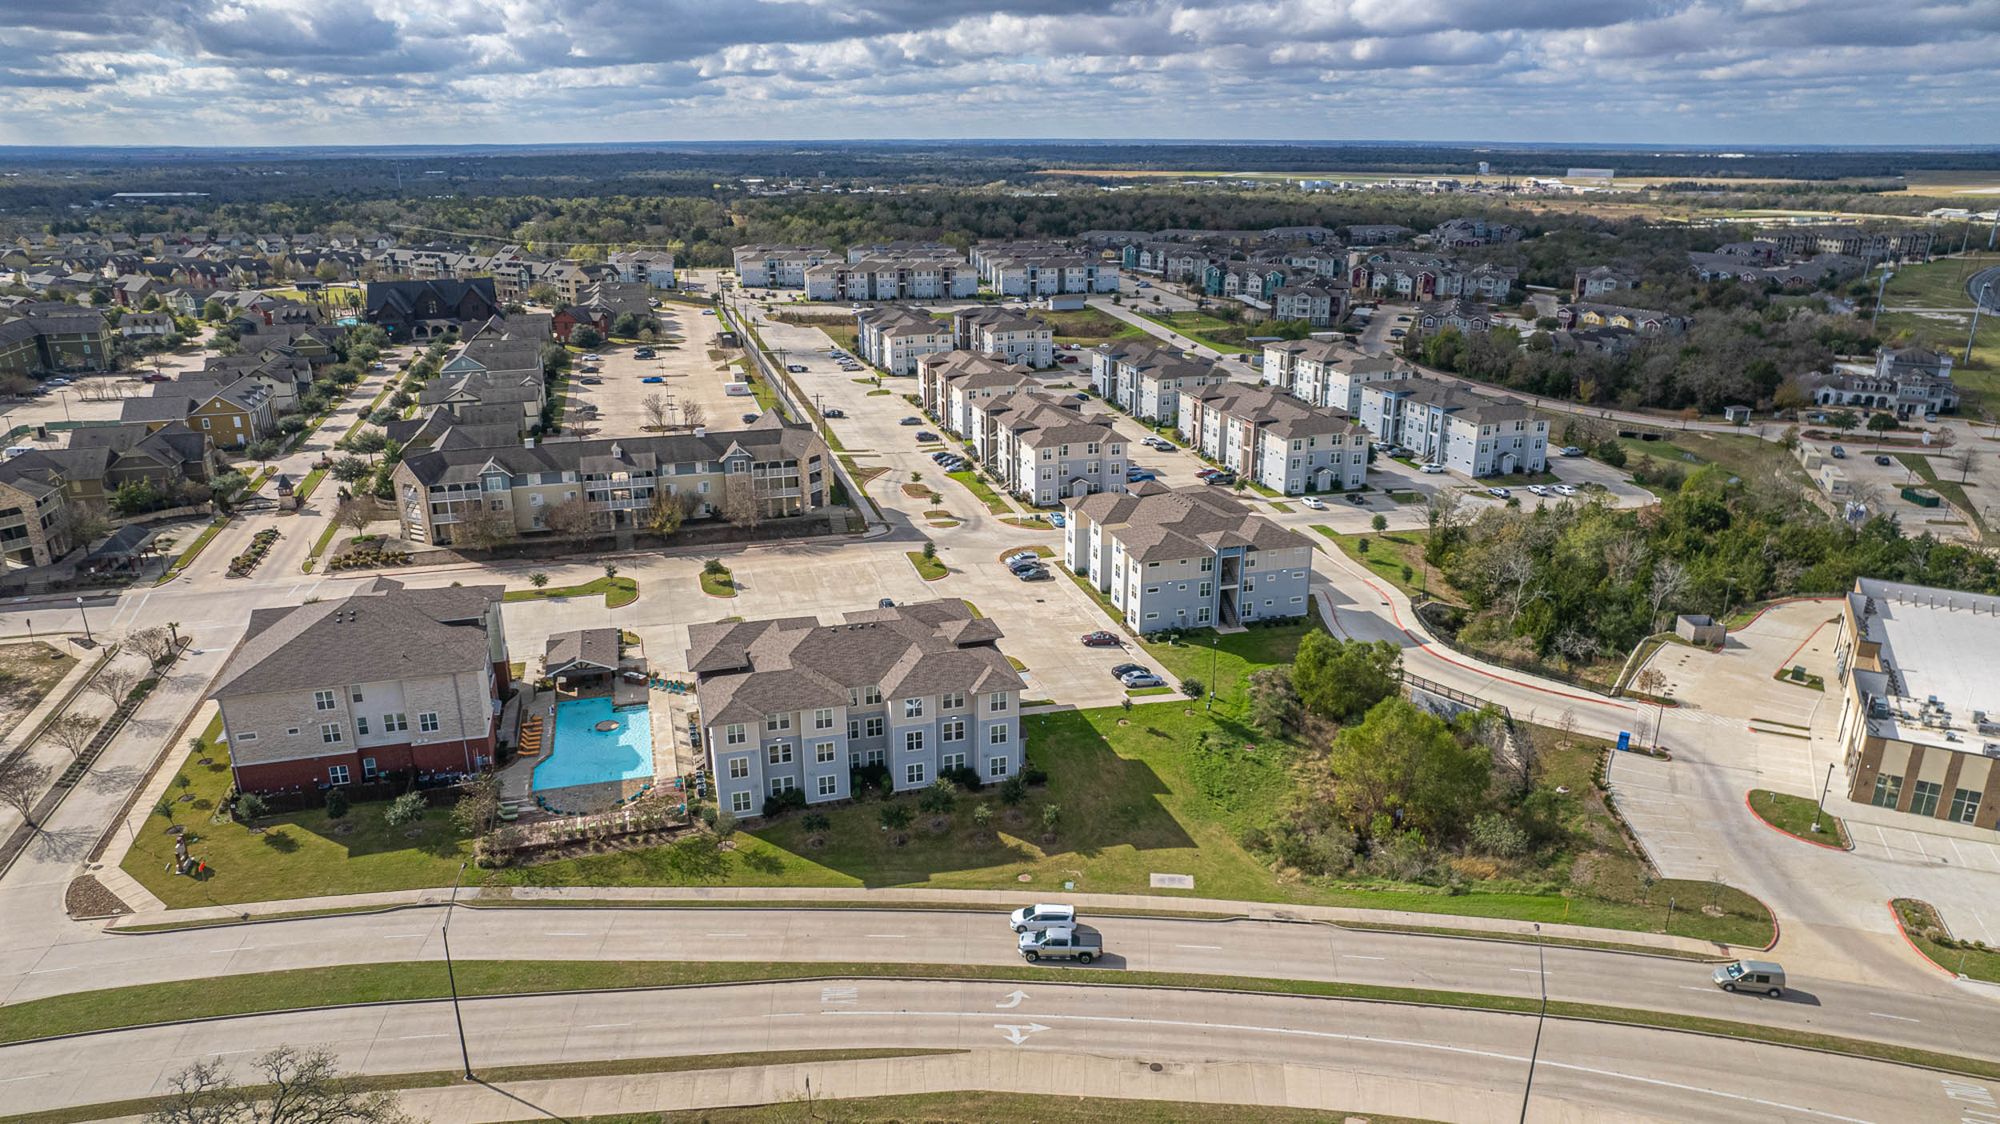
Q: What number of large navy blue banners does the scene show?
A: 0